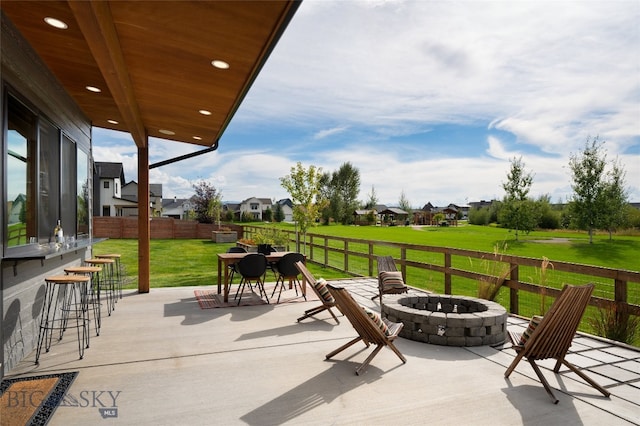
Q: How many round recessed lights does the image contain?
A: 6